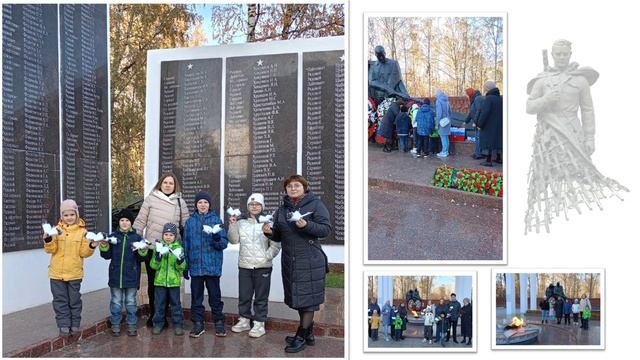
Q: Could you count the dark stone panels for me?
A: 5